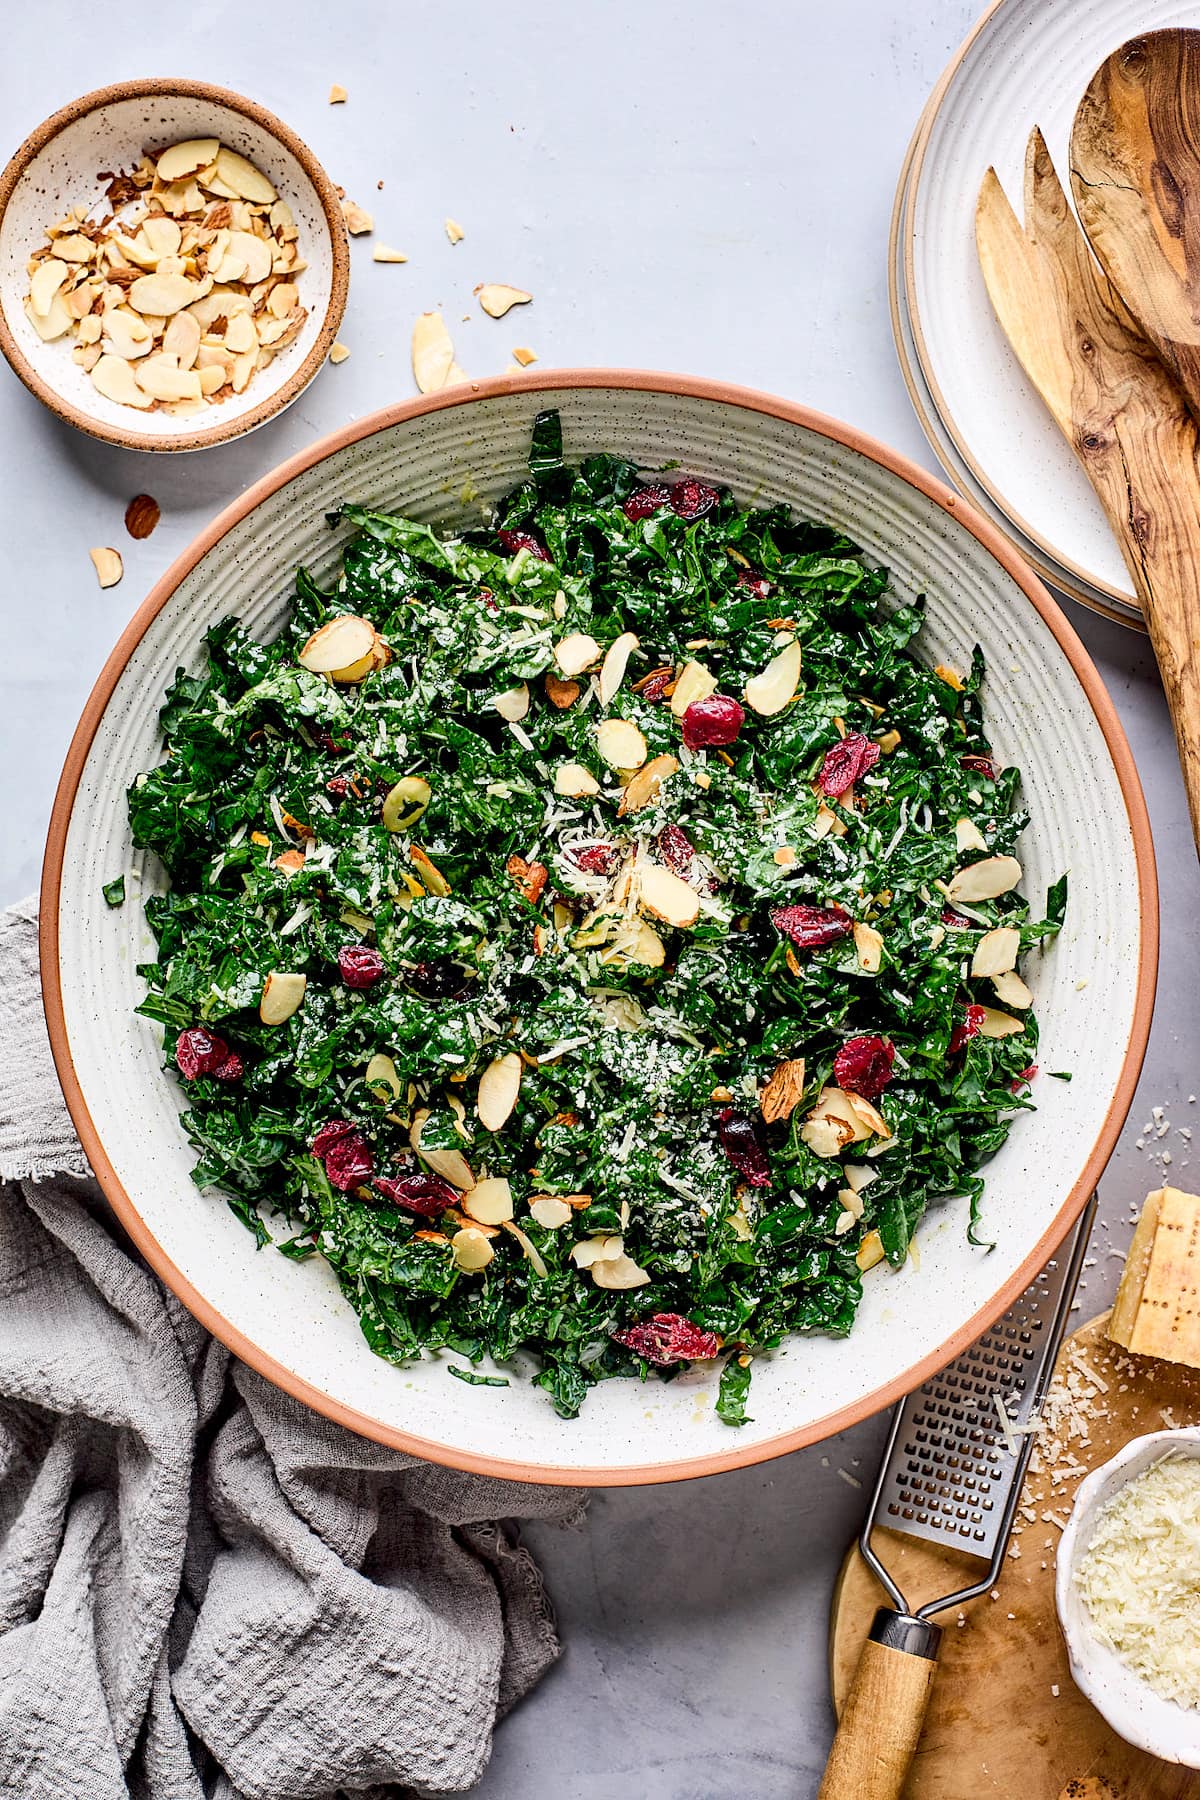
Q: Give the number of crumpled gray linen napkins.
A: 1